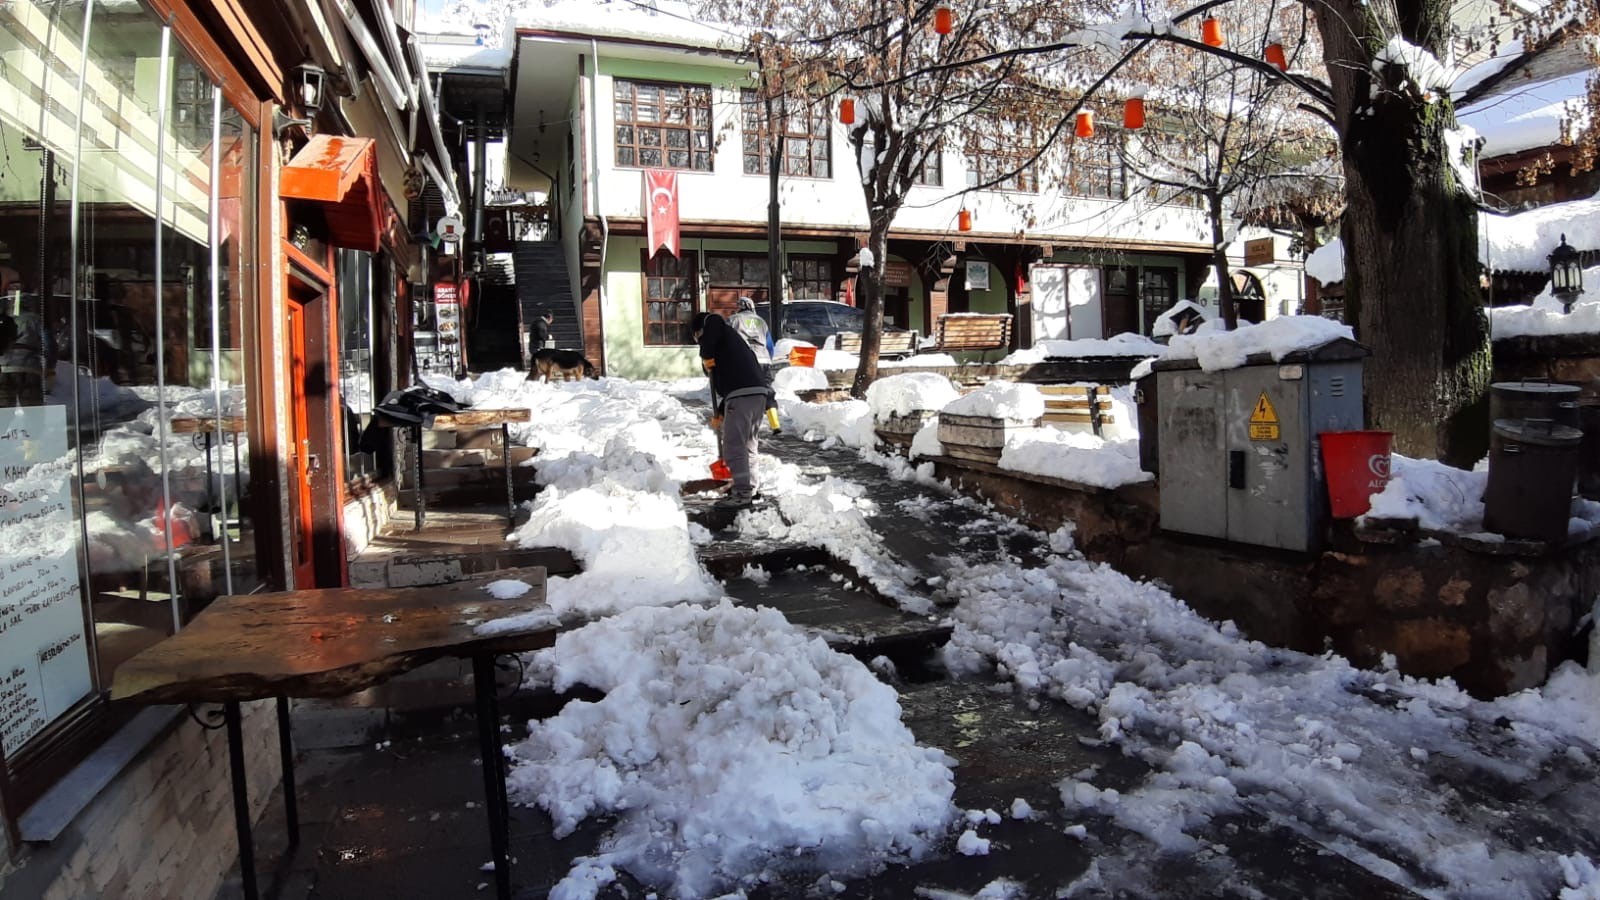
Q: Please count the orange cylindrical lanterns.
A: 7